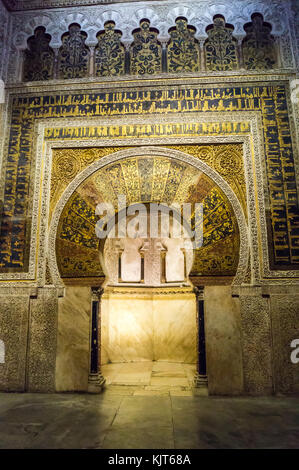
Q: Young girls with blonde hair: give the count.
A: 0